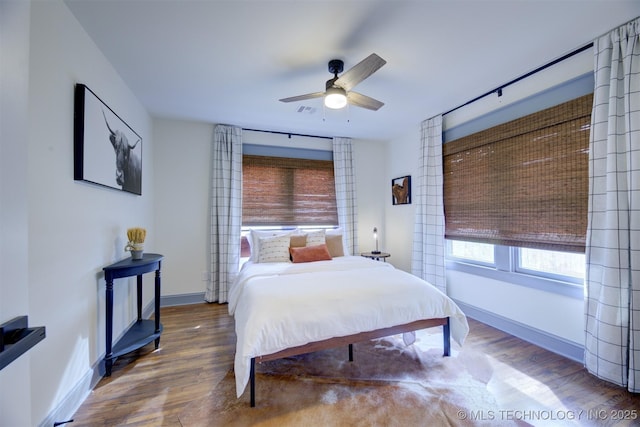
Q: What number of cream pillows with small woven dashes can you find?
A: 2